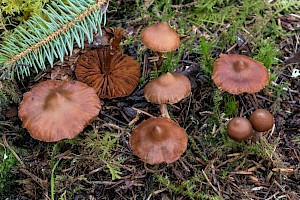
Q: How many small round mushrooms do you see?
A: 2